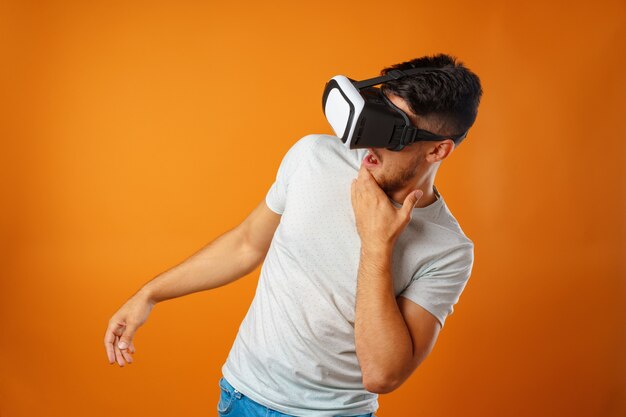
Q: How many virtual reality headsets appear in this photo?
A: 1